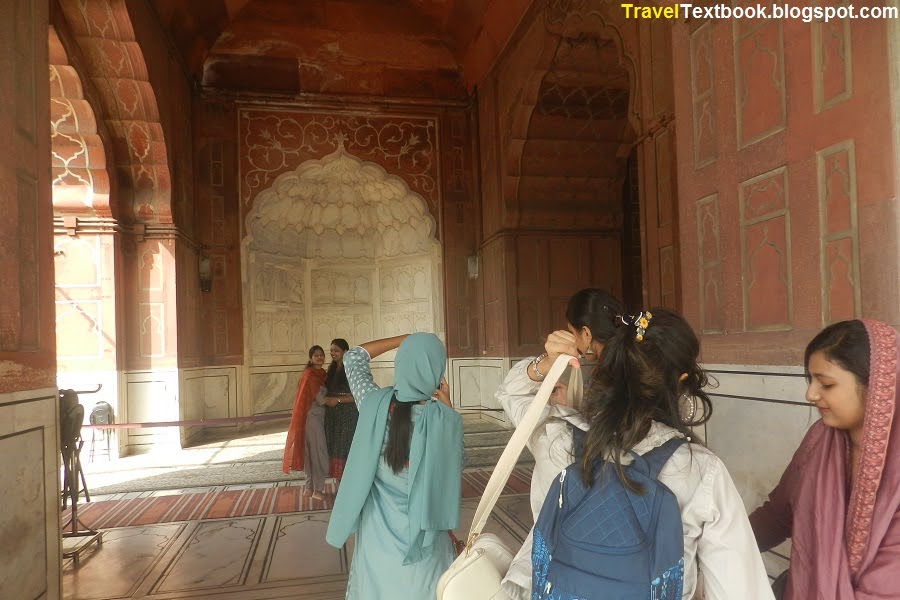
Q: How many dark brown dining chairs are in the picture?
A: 0